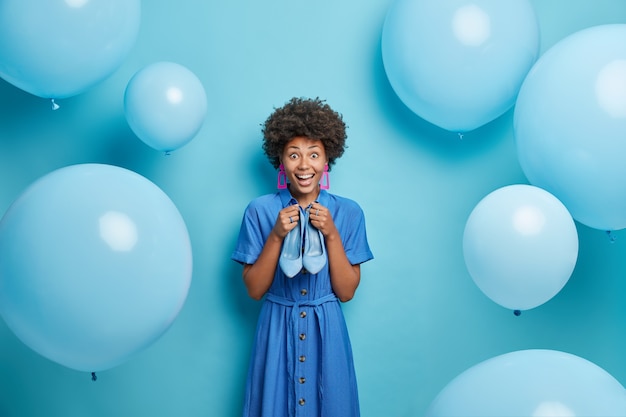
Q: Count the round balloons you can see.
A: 7